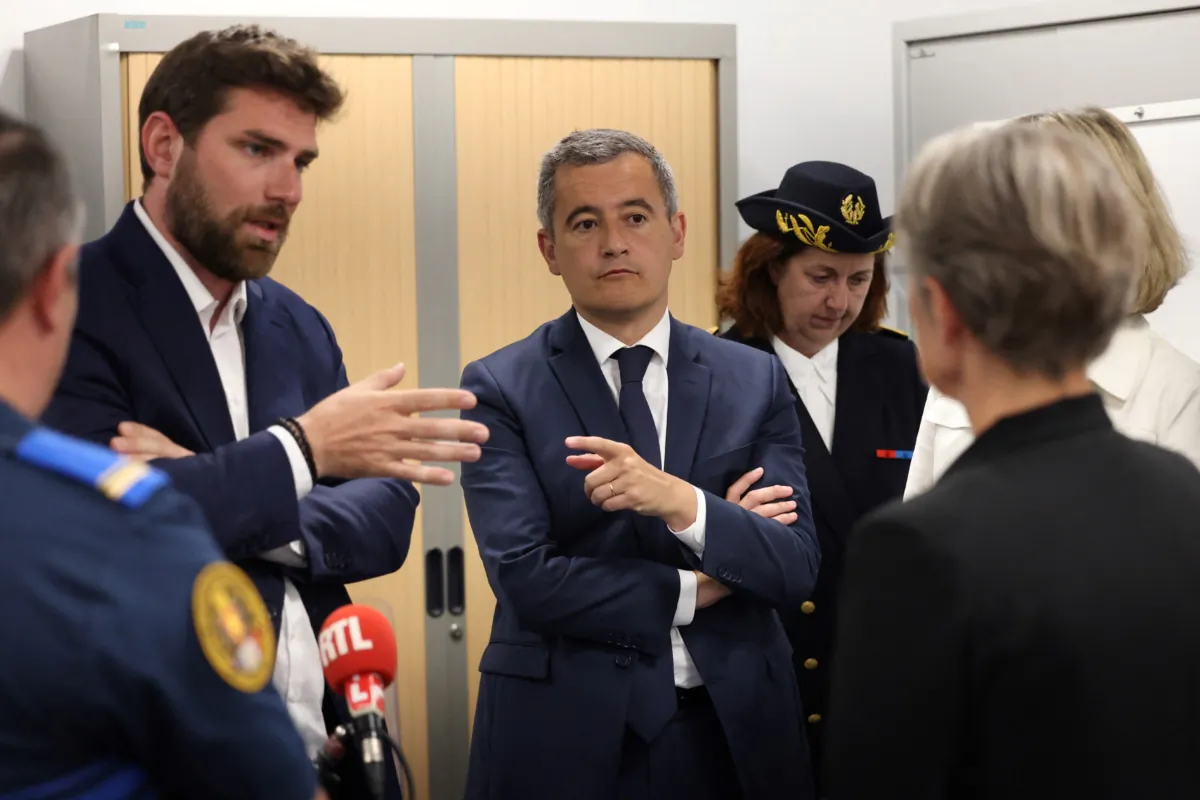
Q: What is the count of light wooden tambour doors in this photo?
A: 2